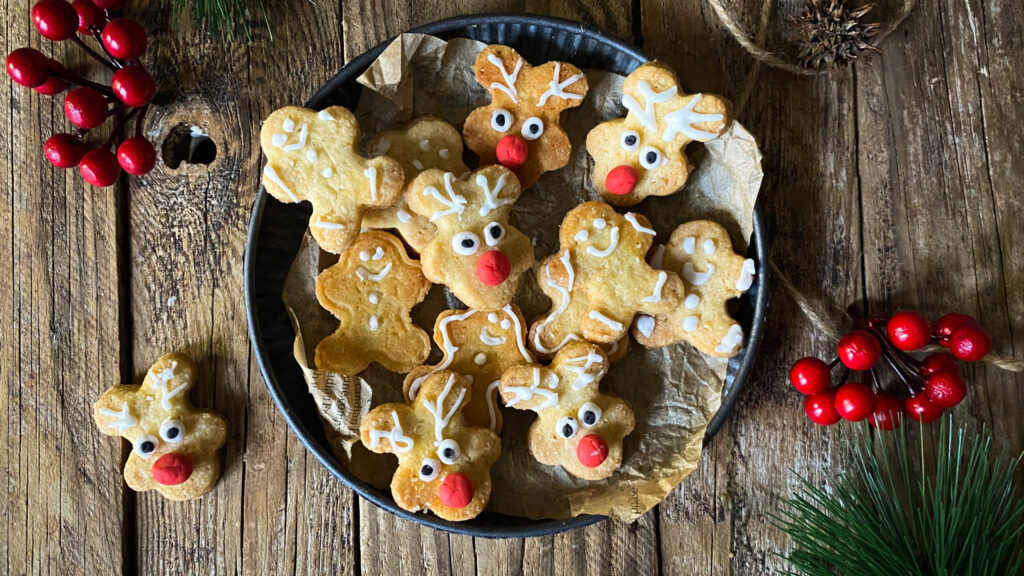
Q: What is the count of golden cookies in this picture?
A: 13